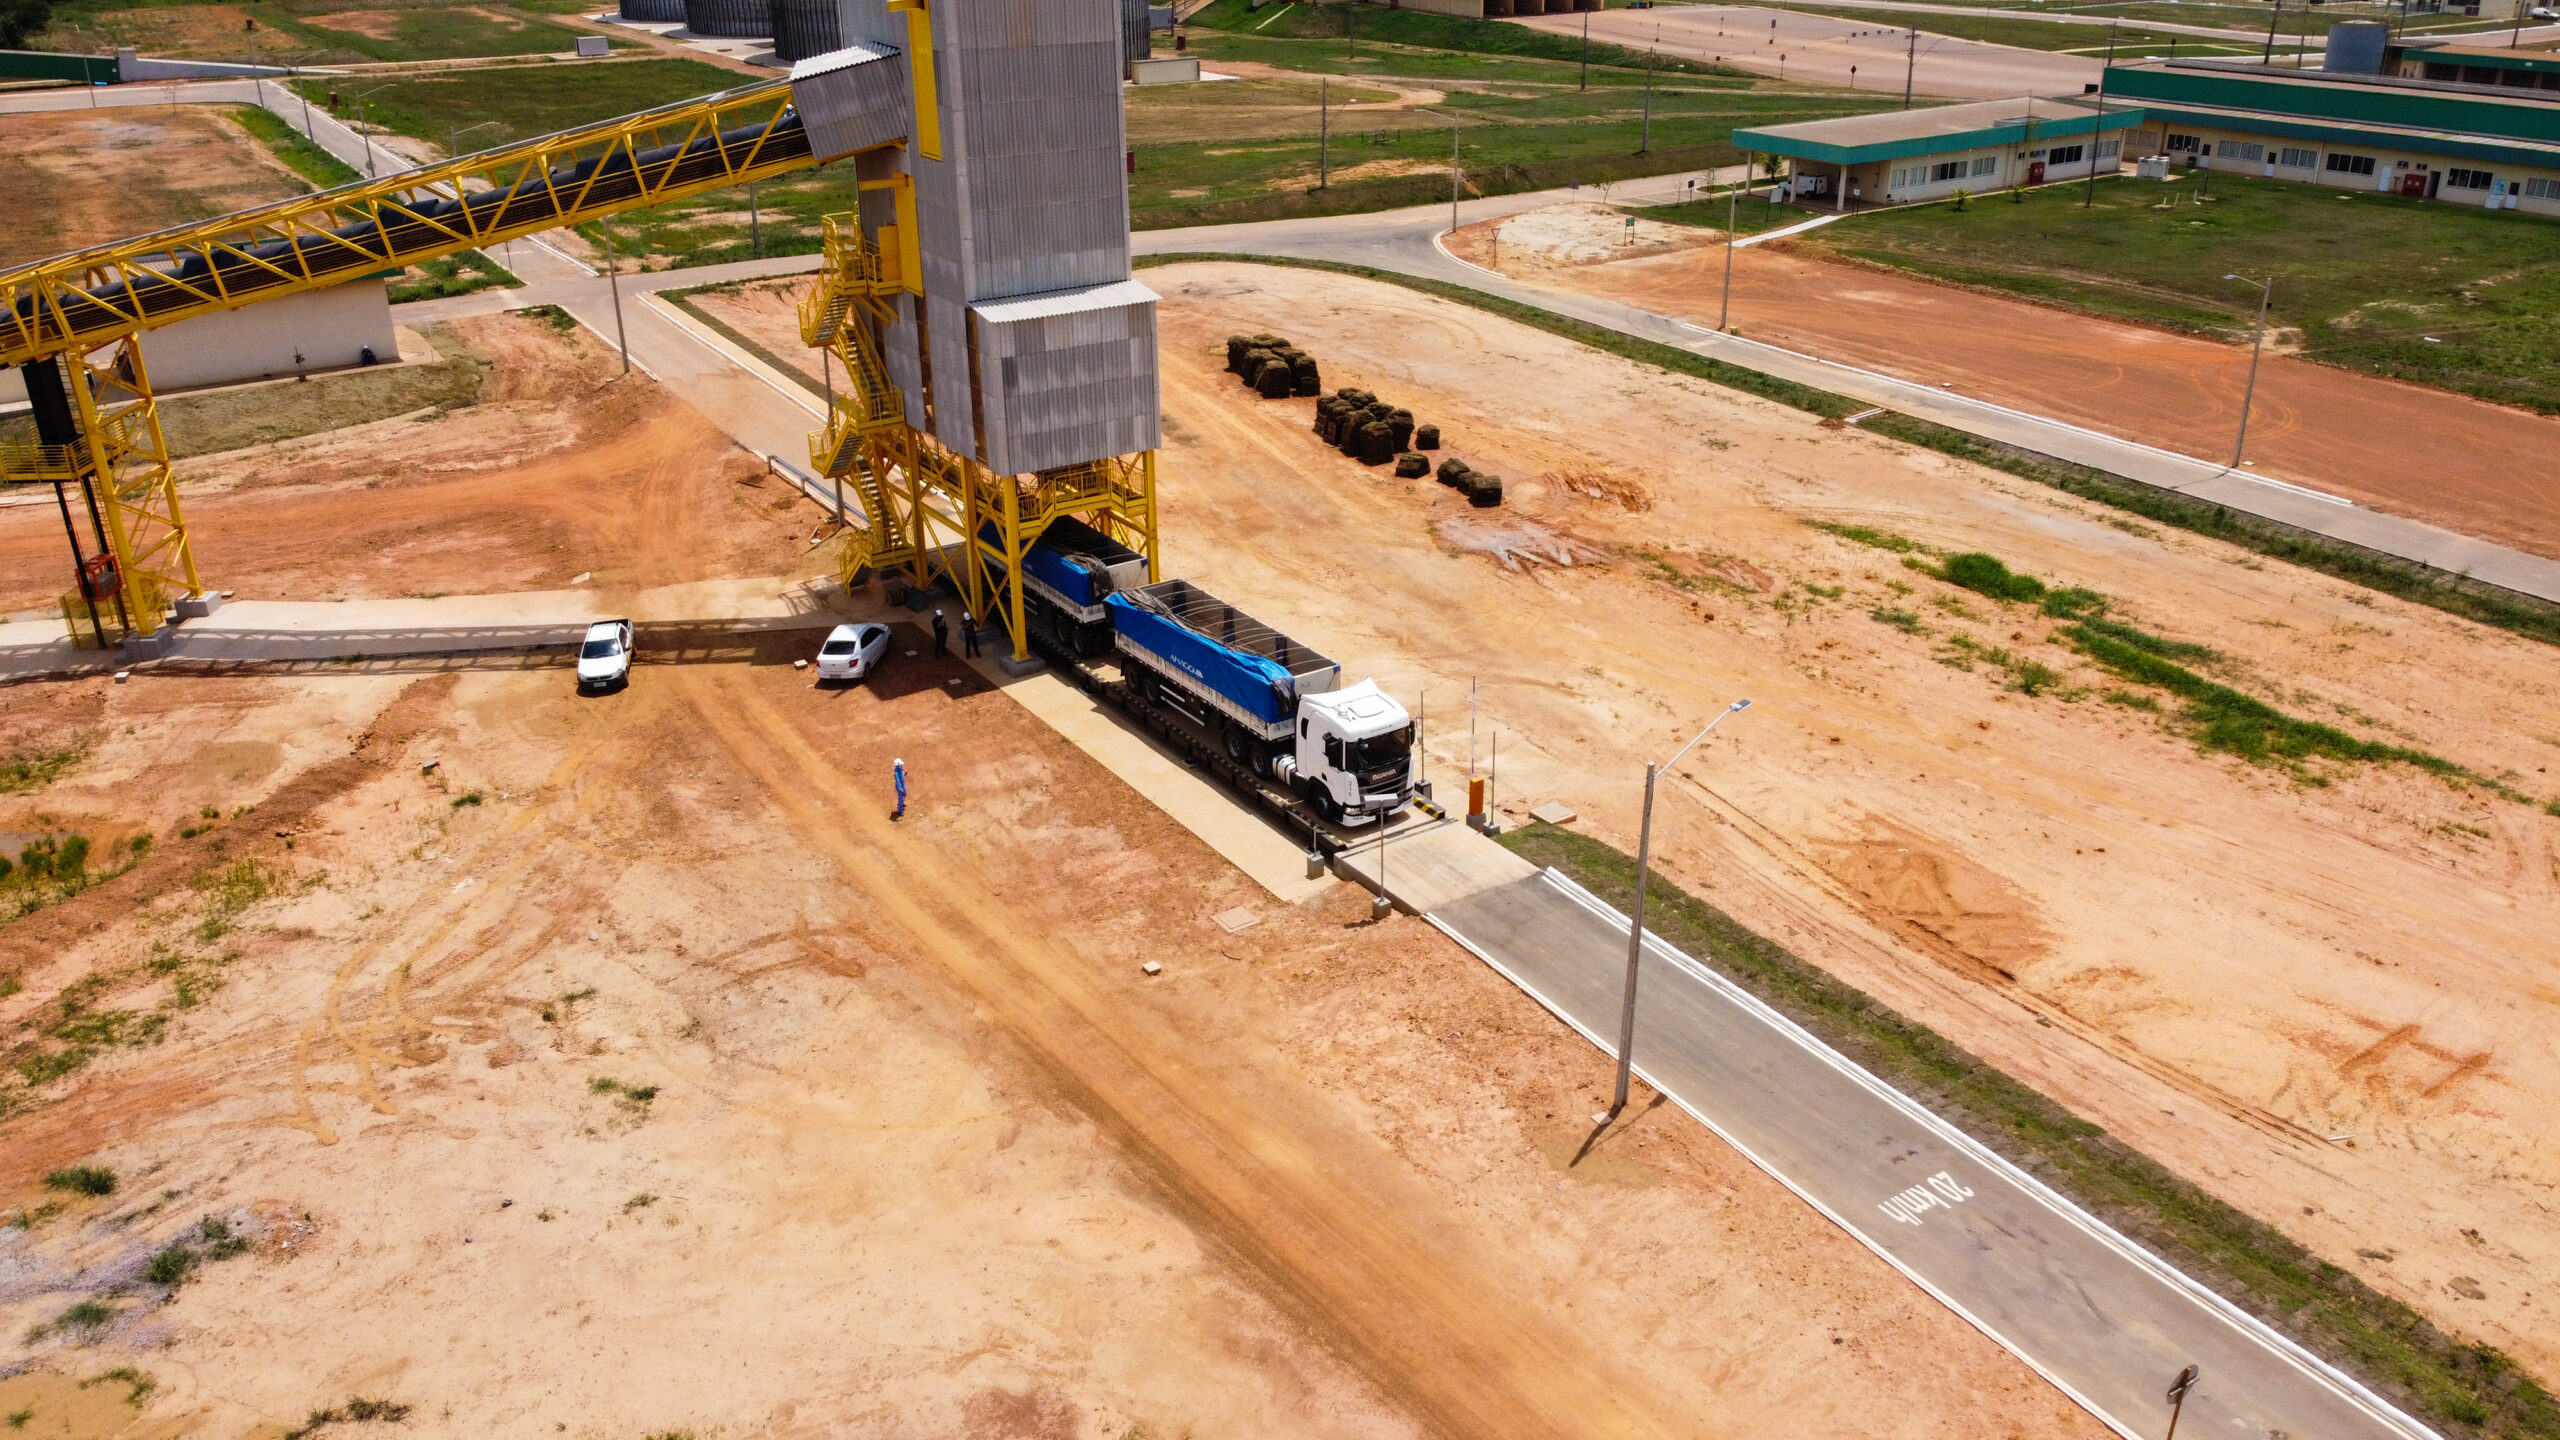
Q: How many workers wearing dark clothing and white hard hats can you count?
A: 2